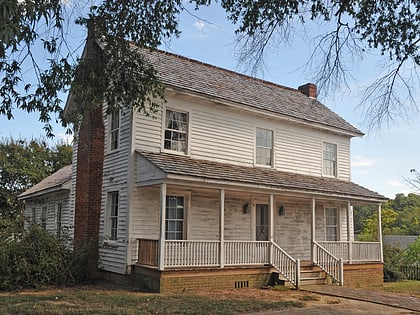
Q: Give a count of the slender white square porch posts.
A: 6